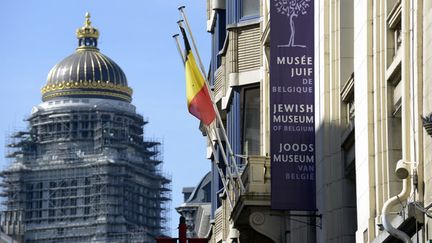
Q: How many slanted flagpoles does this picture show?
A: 3